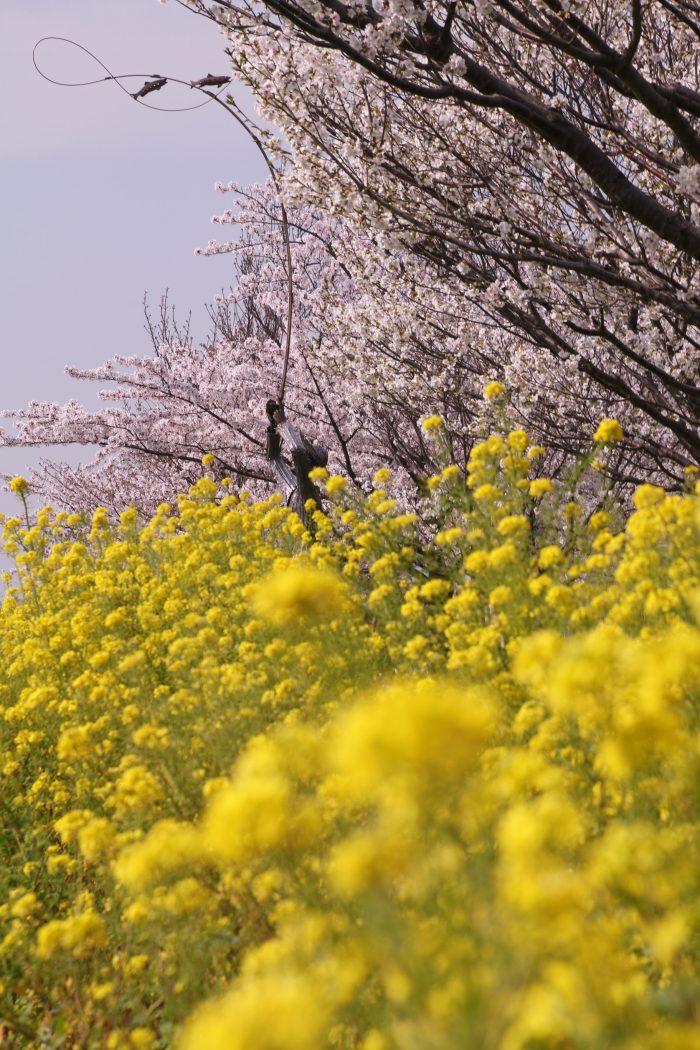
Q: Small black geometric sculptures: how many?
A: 2